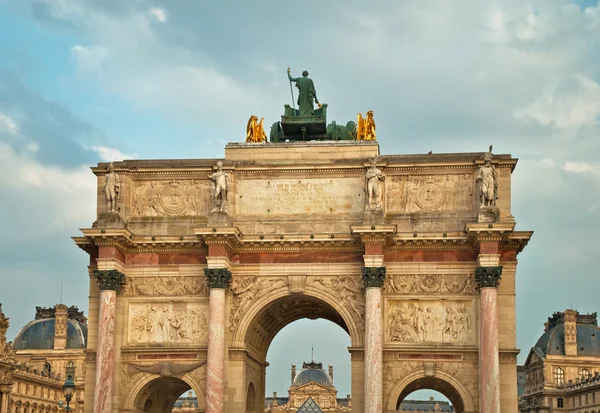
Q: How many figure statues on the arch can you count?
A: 7